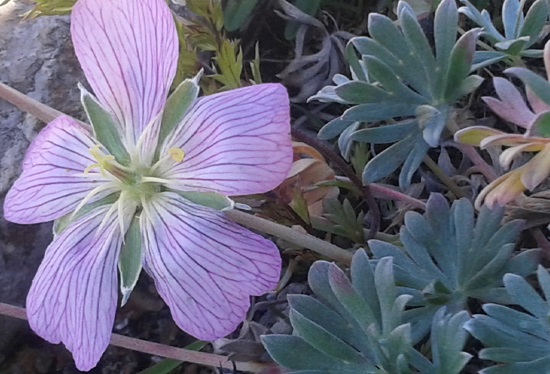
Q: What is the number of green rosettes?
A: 5